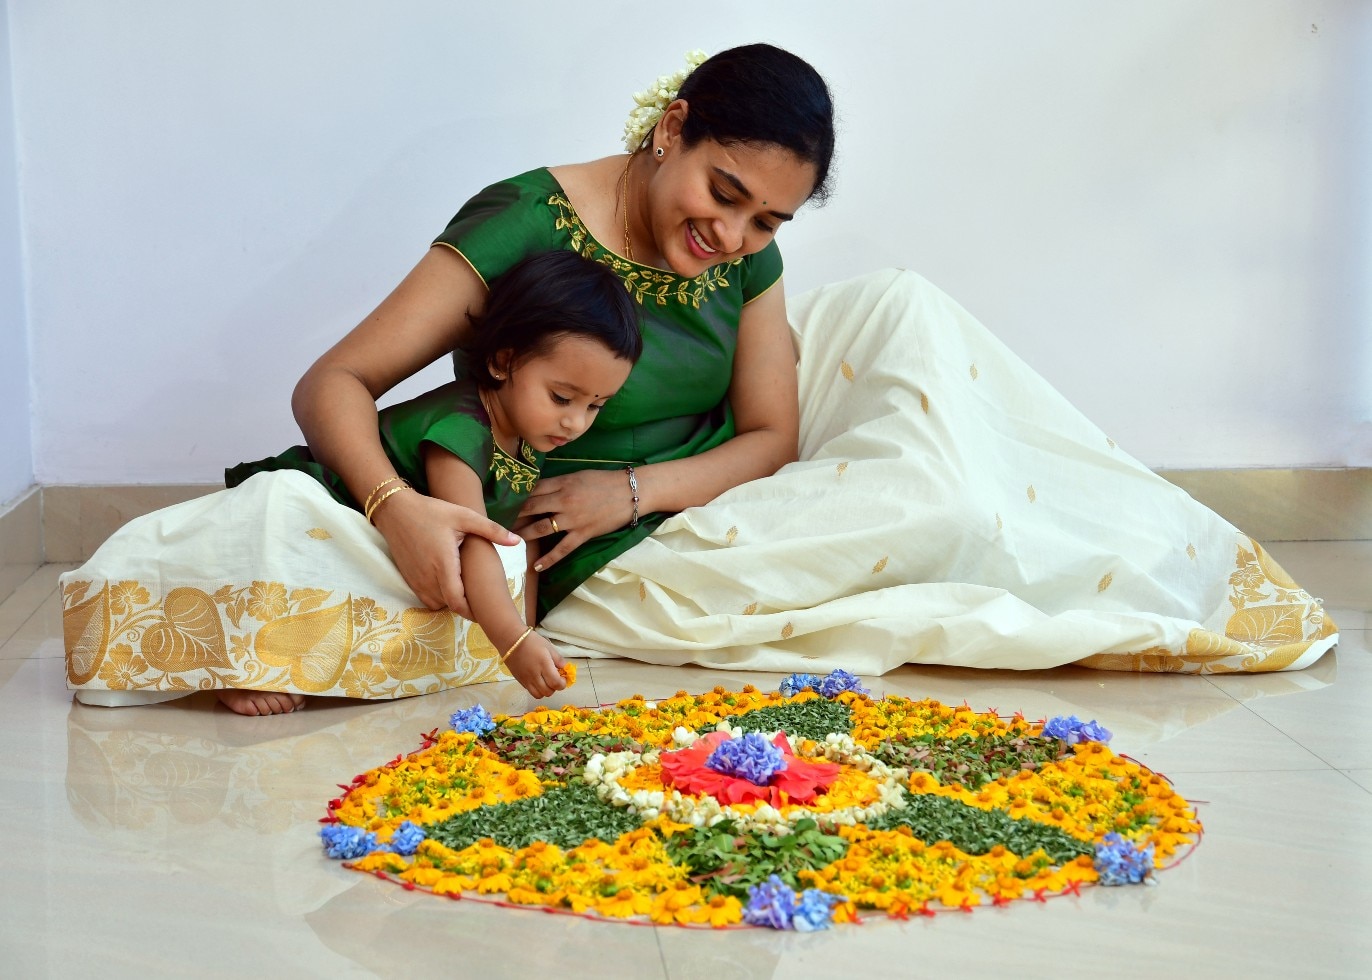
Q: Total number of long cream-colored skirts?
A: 2